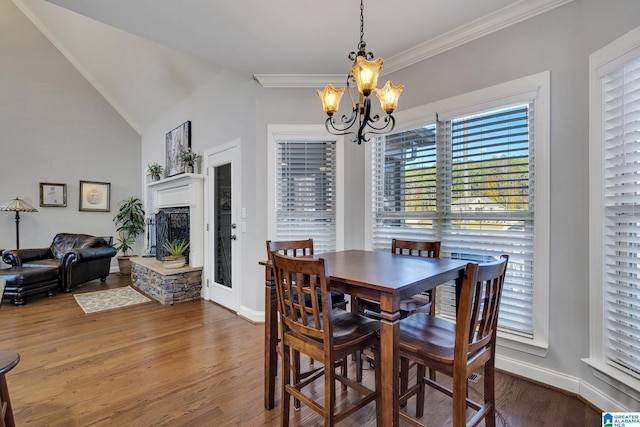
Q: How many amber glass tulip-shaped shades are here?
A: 3